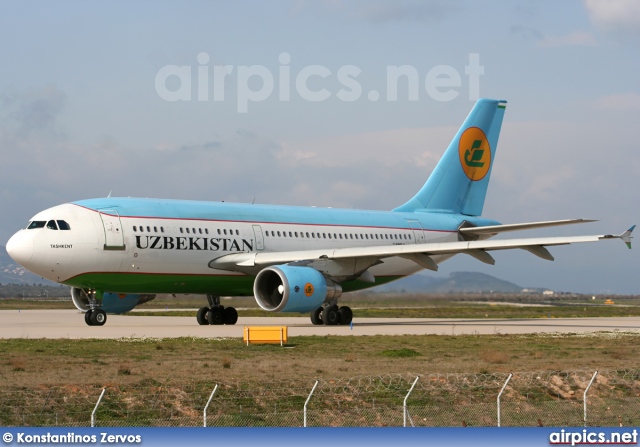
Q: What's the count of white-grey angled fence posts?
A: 6